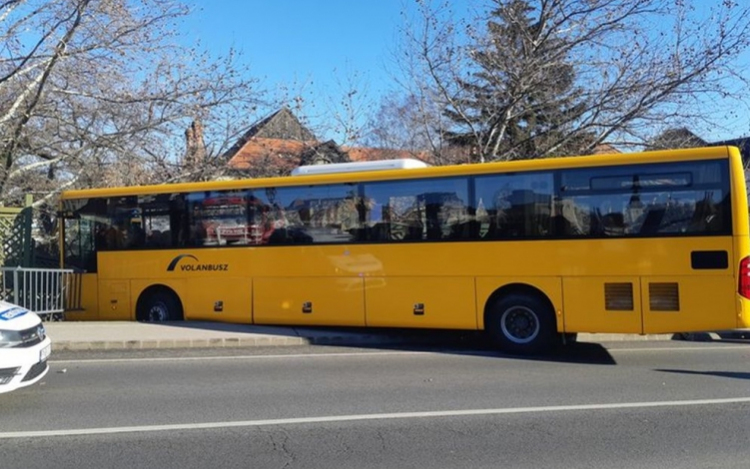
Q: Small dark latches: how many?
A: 3